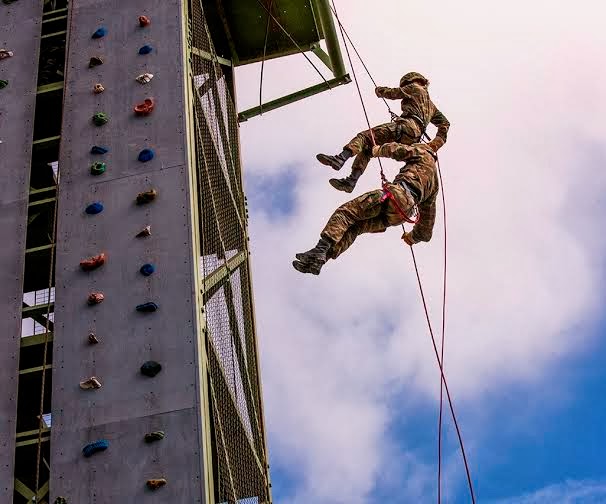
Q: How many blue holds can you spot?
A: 8